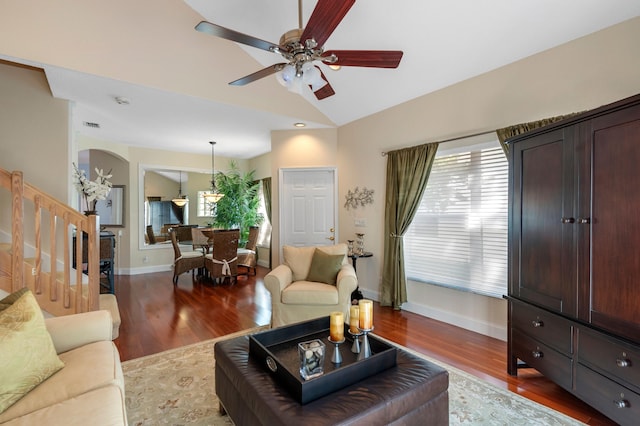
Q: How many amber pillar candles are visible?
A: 3